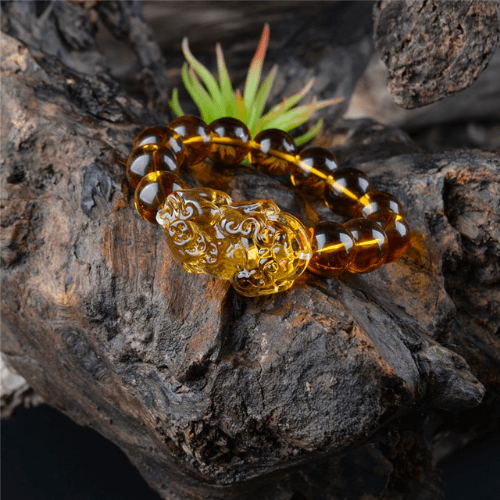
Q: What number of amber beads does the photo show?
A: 12